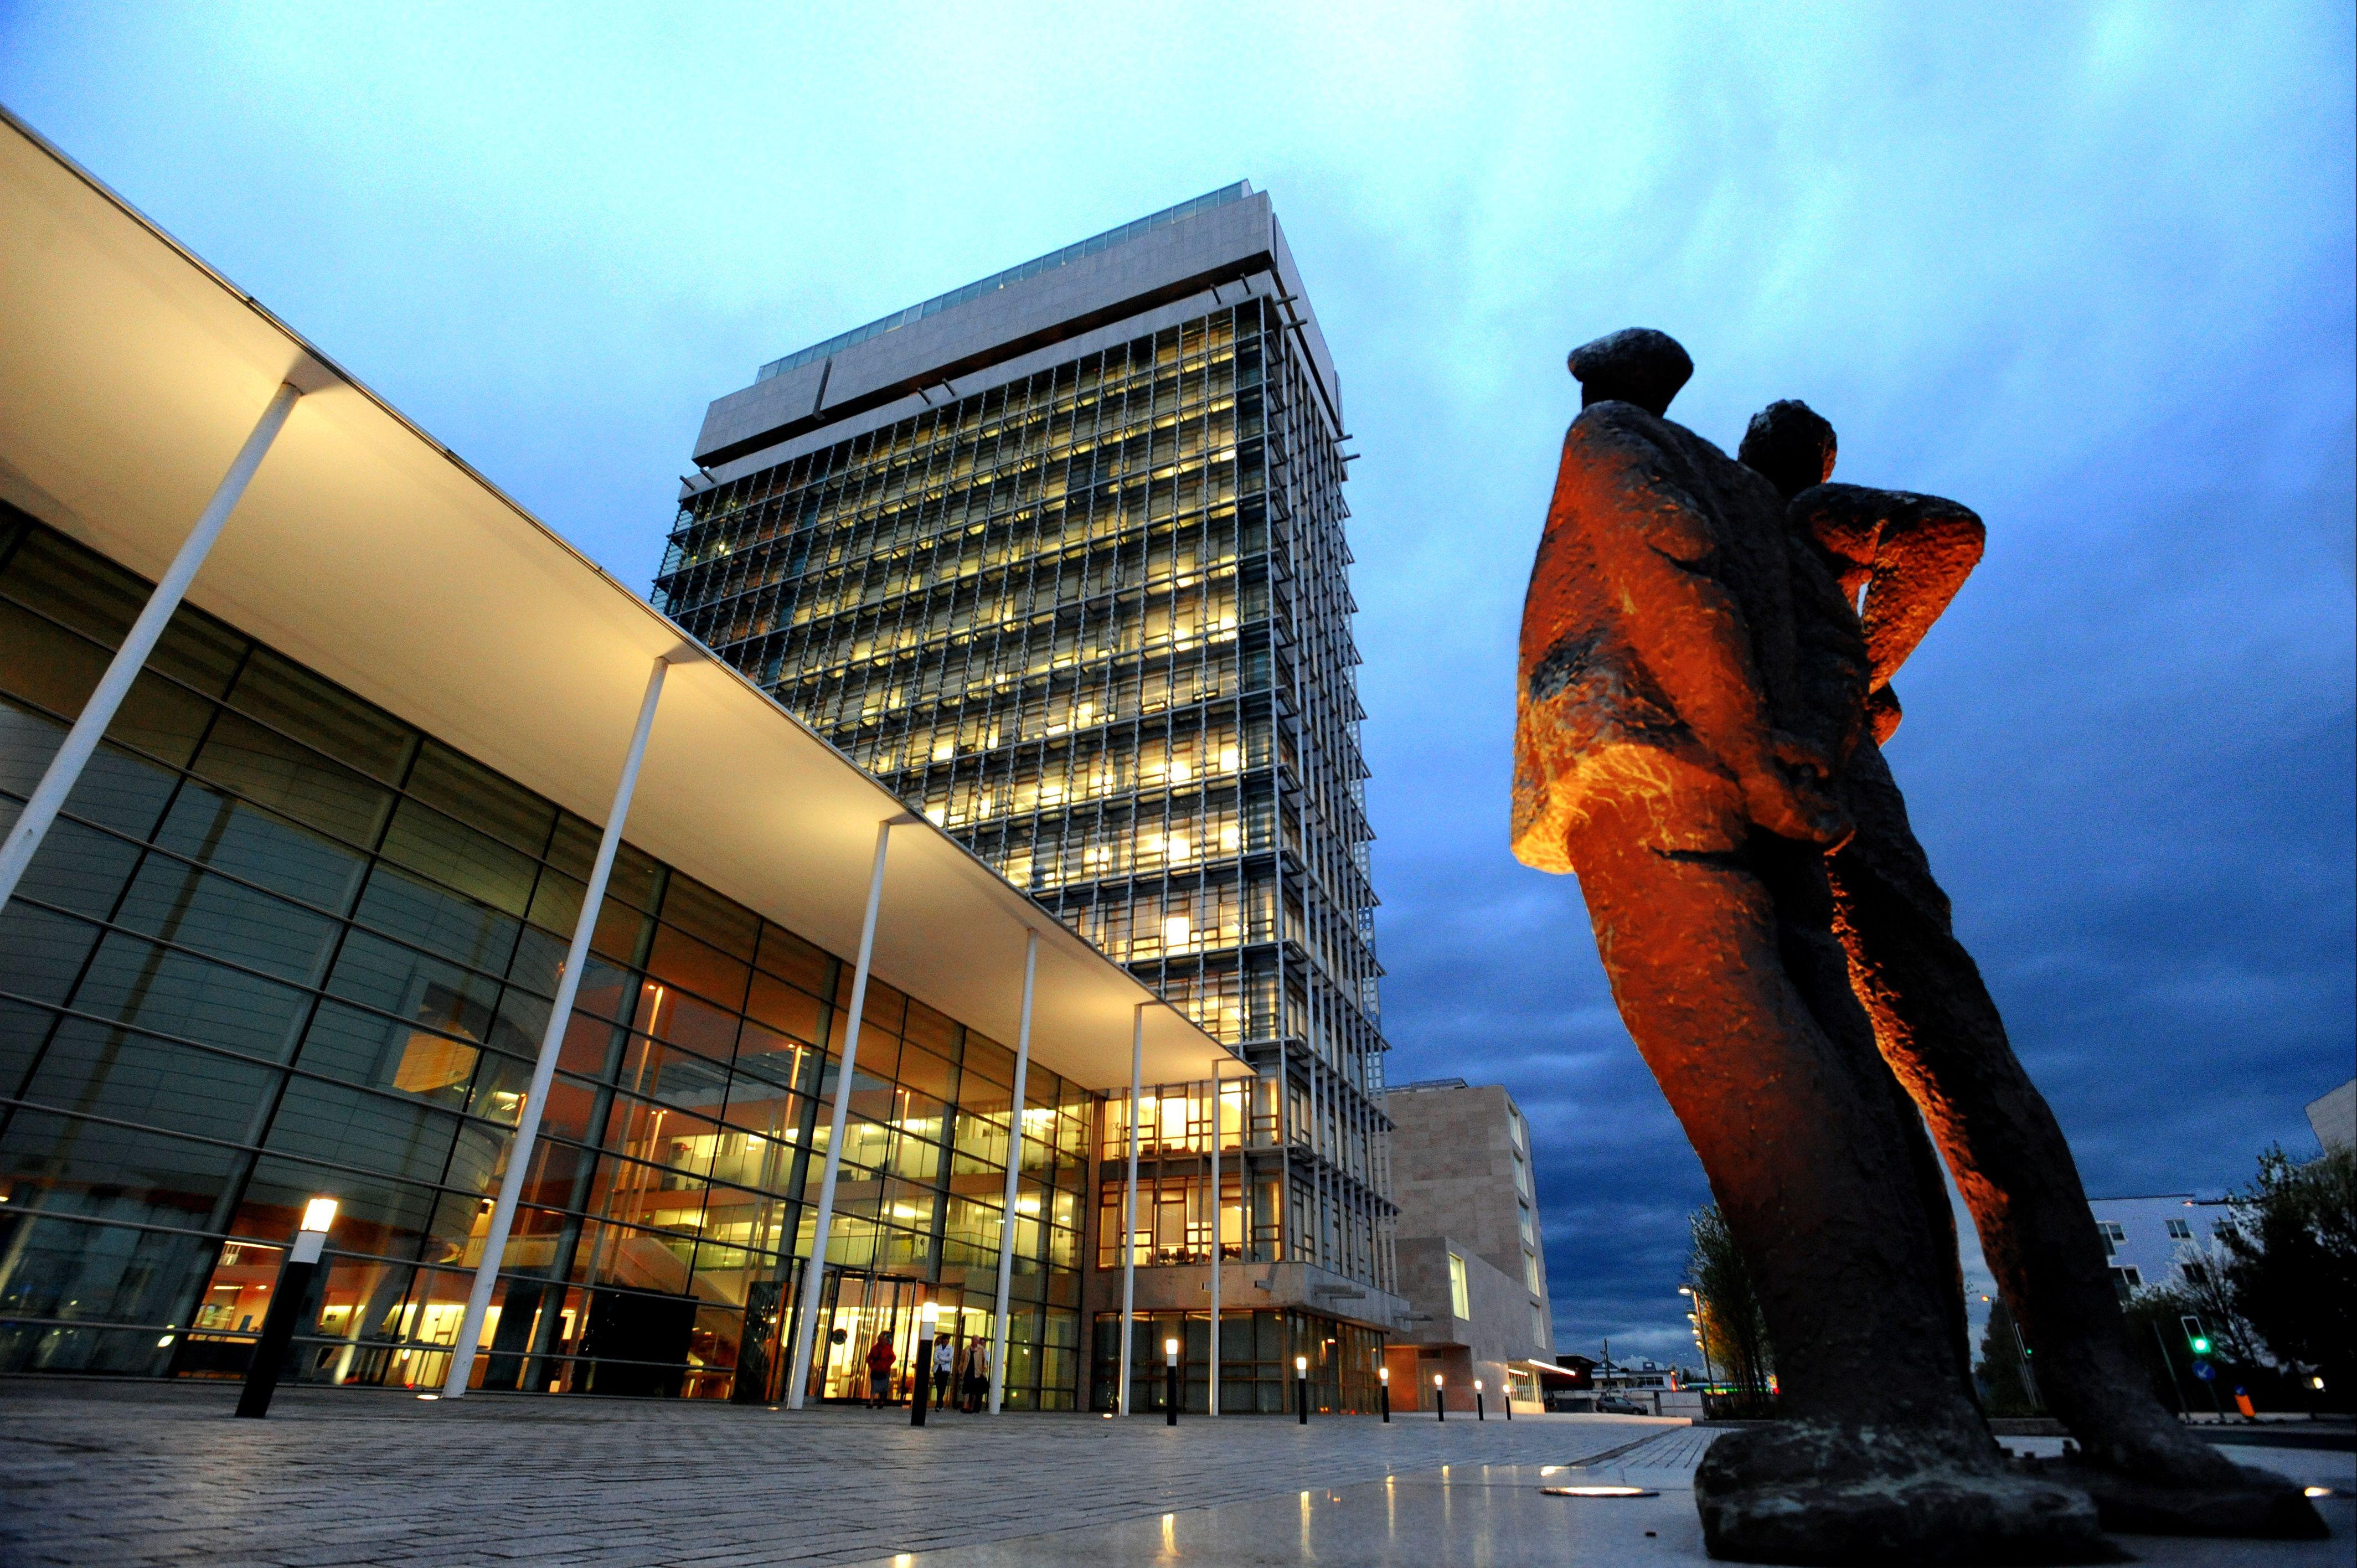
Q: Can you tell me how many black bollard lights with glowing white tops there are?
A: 8